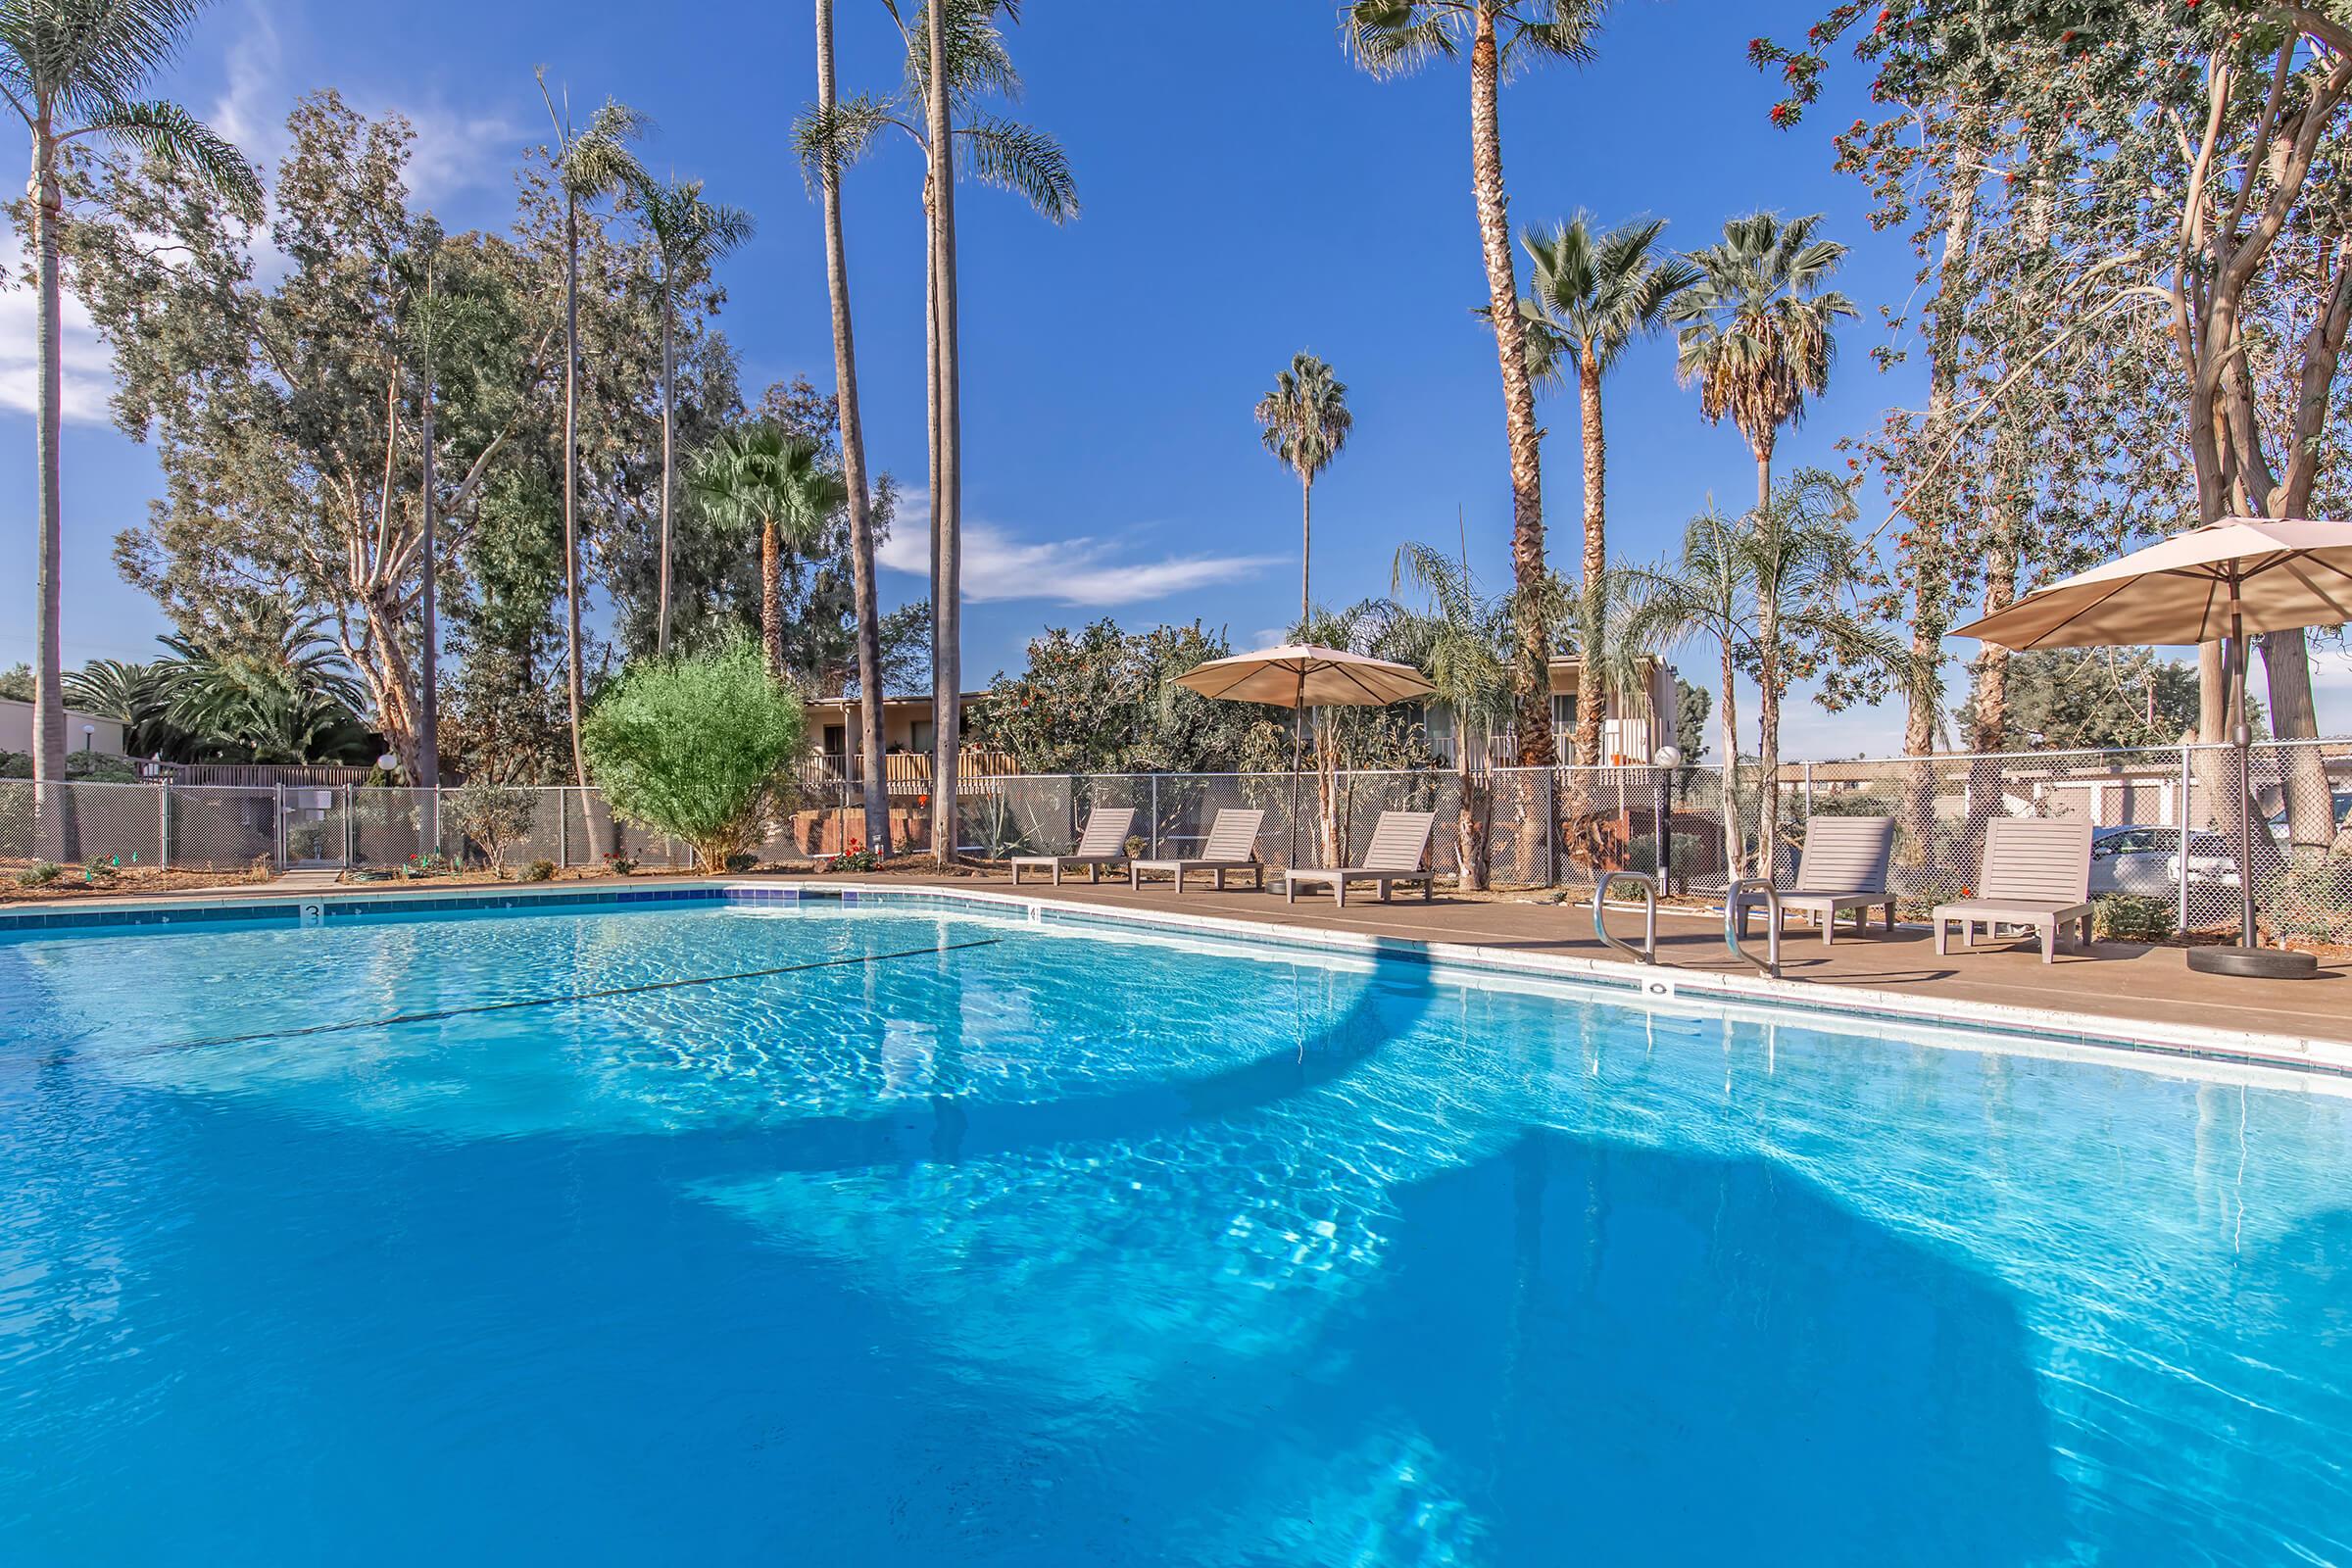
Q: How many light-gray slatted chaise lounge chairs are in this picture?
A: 5